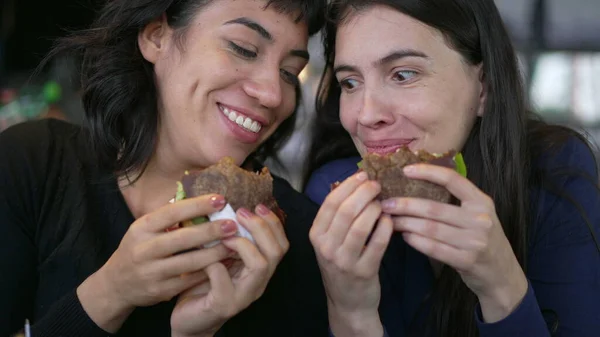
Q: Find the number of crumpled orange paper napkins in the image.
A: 0